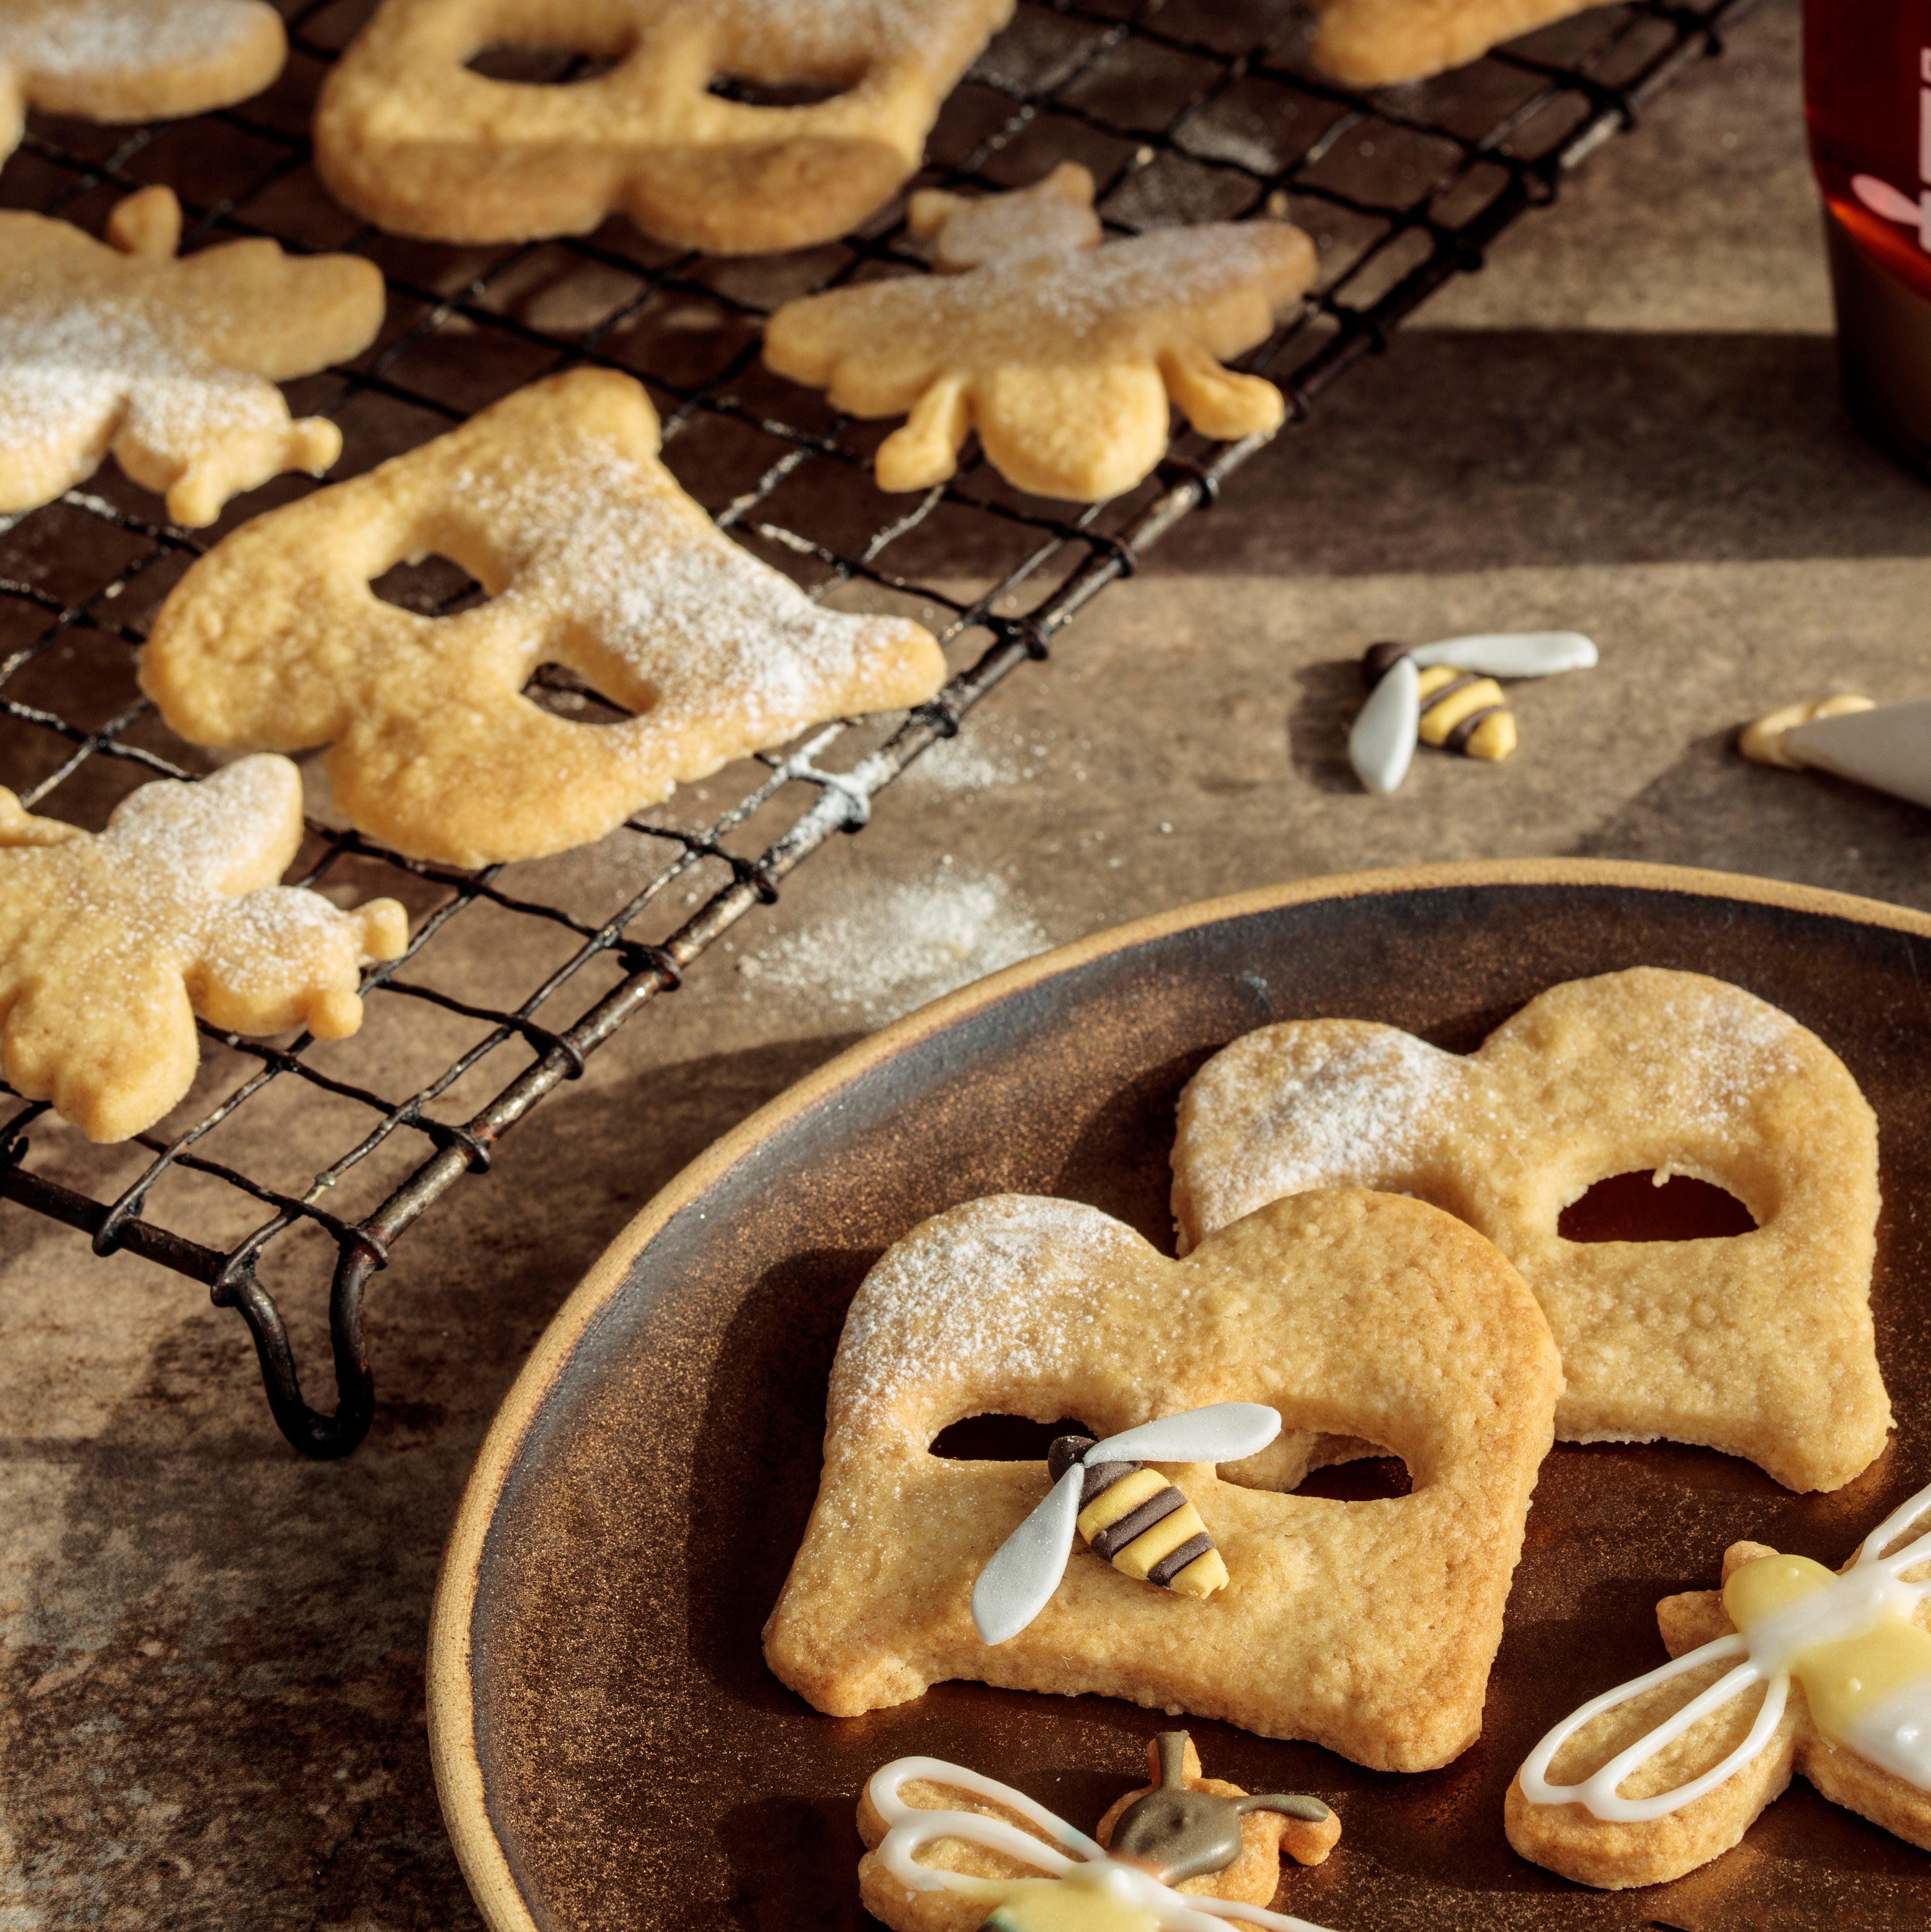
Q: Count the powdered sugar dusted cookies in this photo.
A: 8